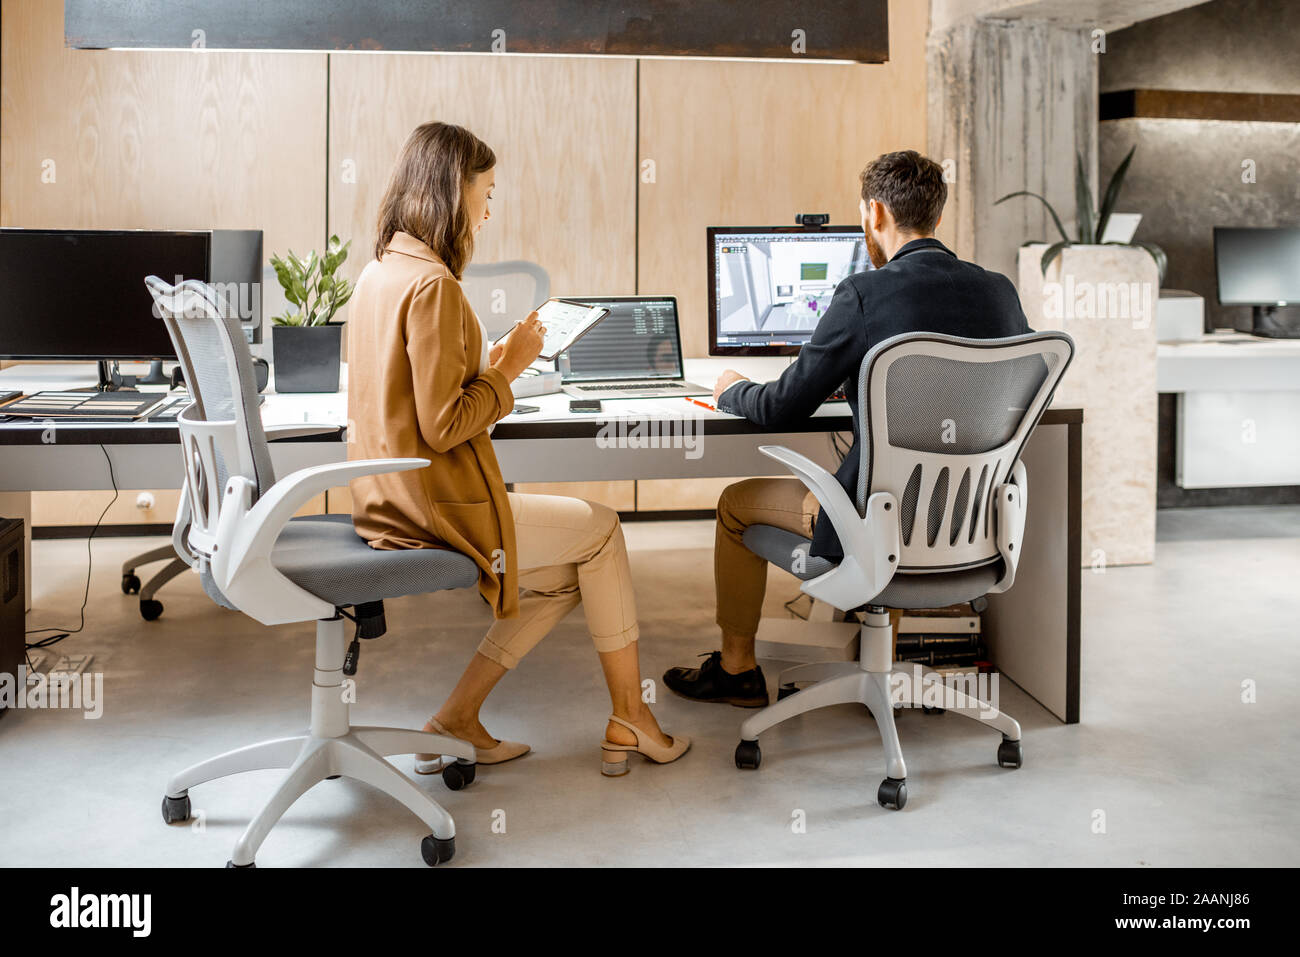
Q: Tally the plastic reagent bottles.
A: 0